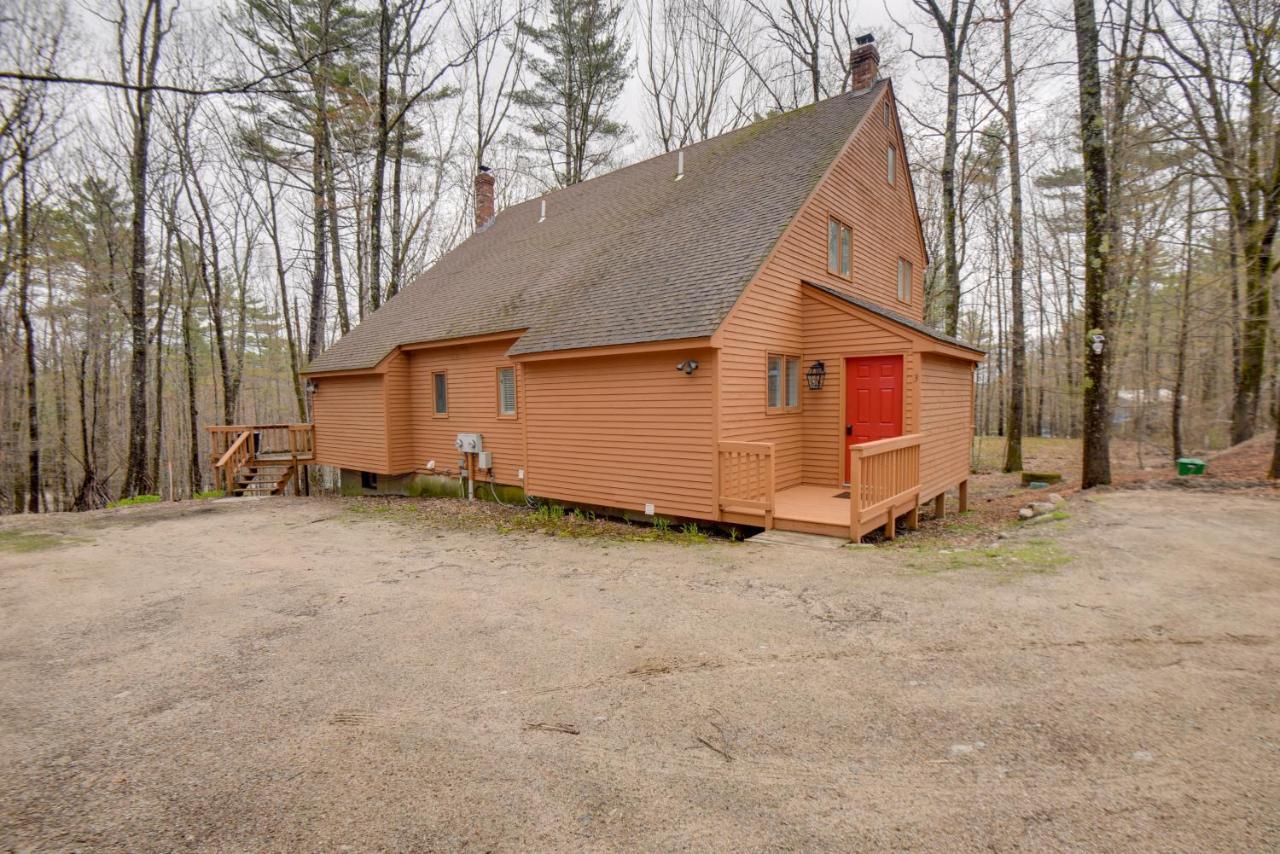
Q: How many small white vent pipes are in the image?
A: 2